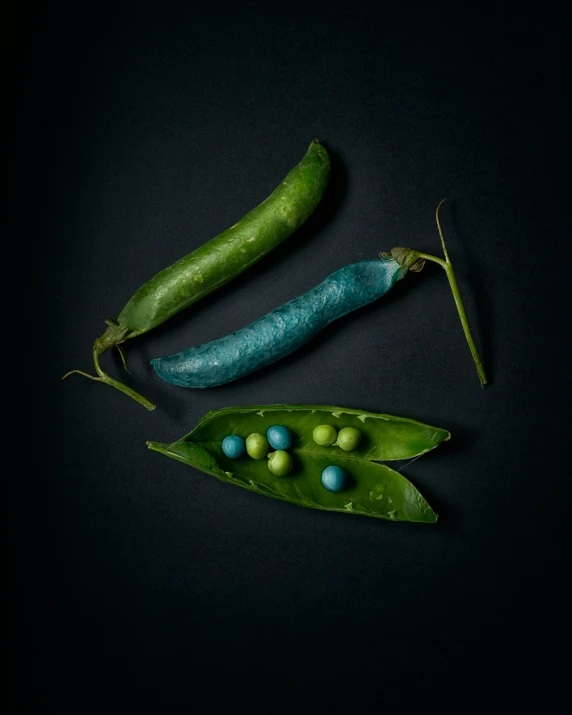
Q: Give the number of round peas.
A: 7